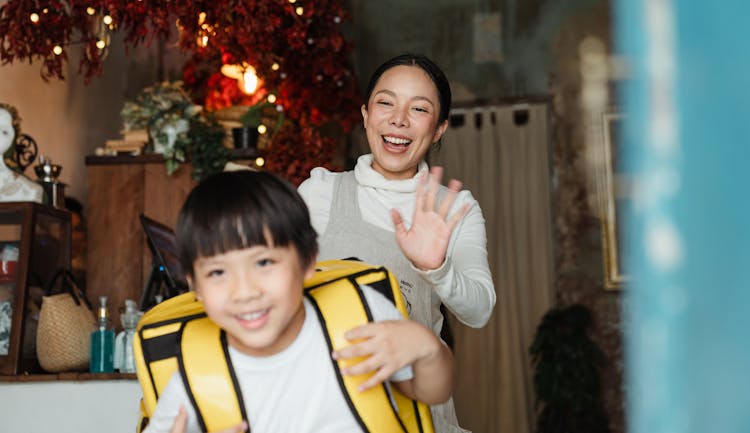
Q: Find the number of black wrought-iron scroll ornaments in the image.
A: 1